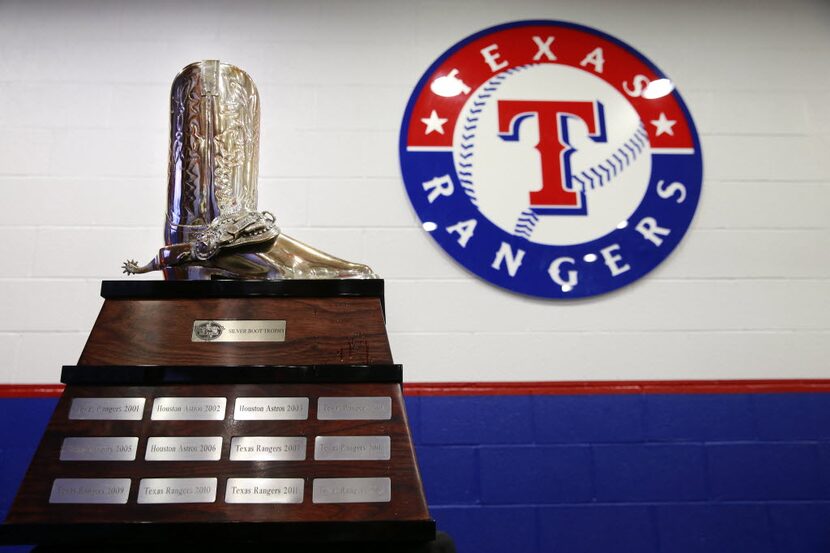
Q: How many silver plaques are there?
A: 13